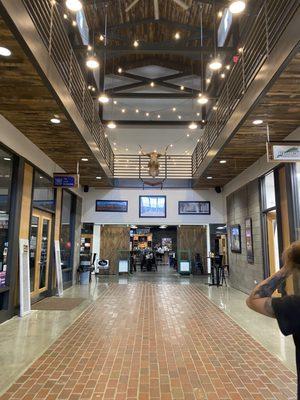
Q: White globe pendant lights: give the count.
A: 8